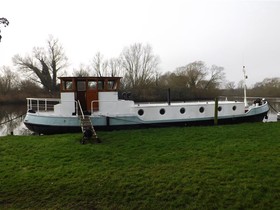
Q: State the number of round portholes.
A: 6